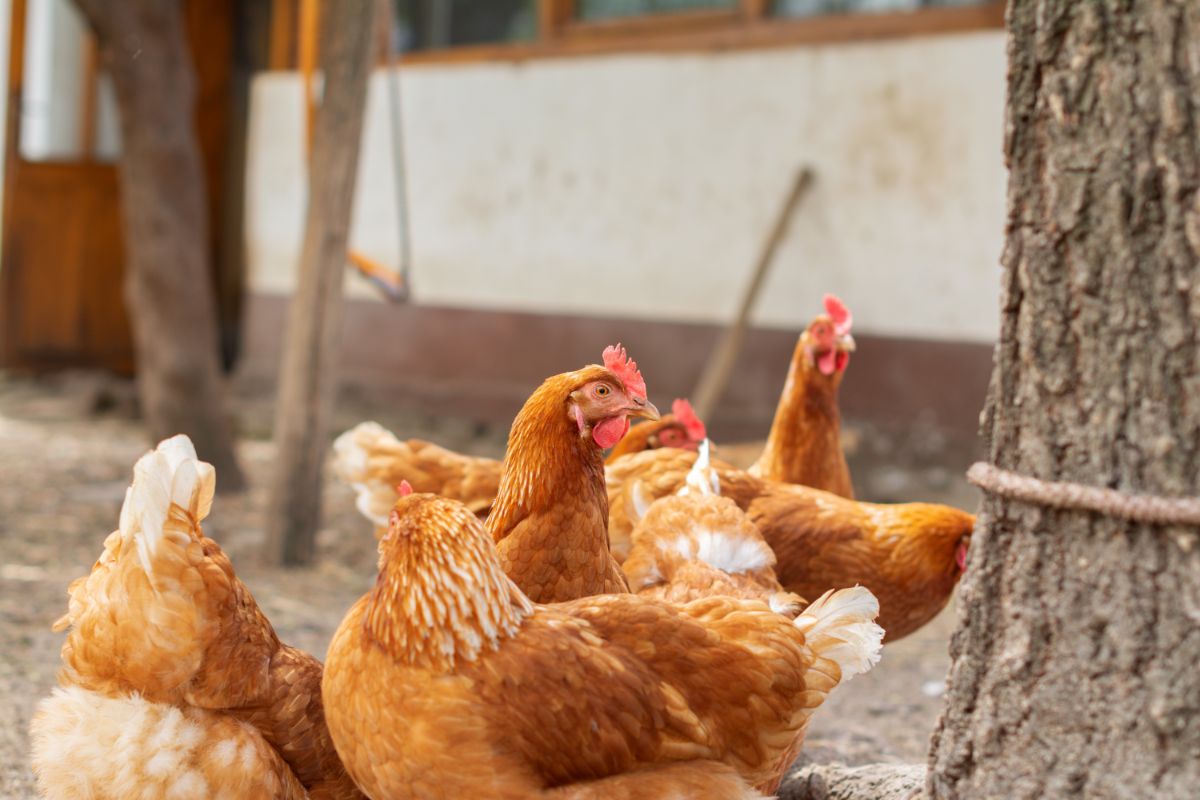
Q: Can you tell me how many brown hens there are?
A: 7